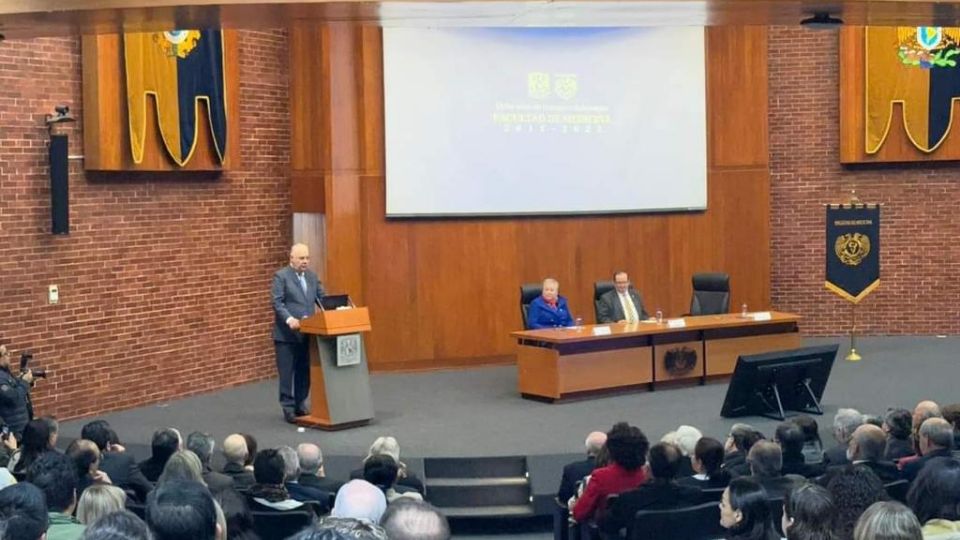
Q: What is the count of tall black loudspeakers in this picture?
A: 1